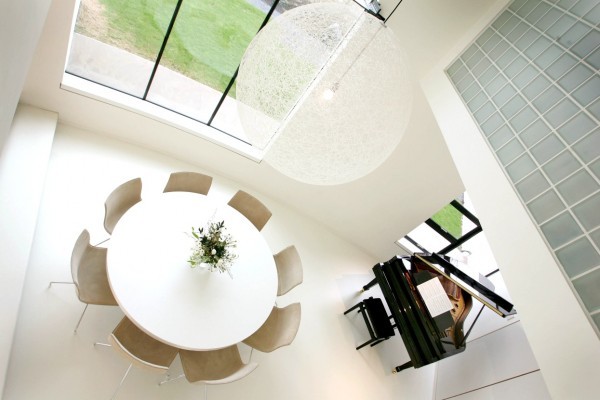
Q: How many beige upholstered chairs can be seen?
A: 8